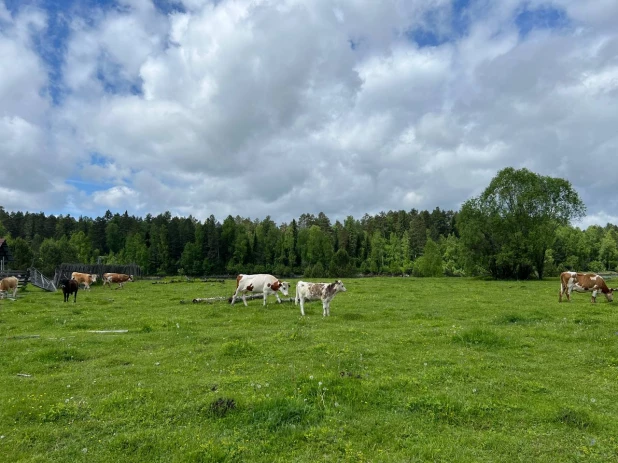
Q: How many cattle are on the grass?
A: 7